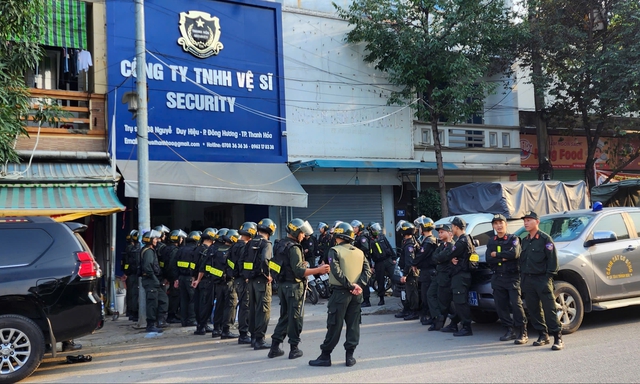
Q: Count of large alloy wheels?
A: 2